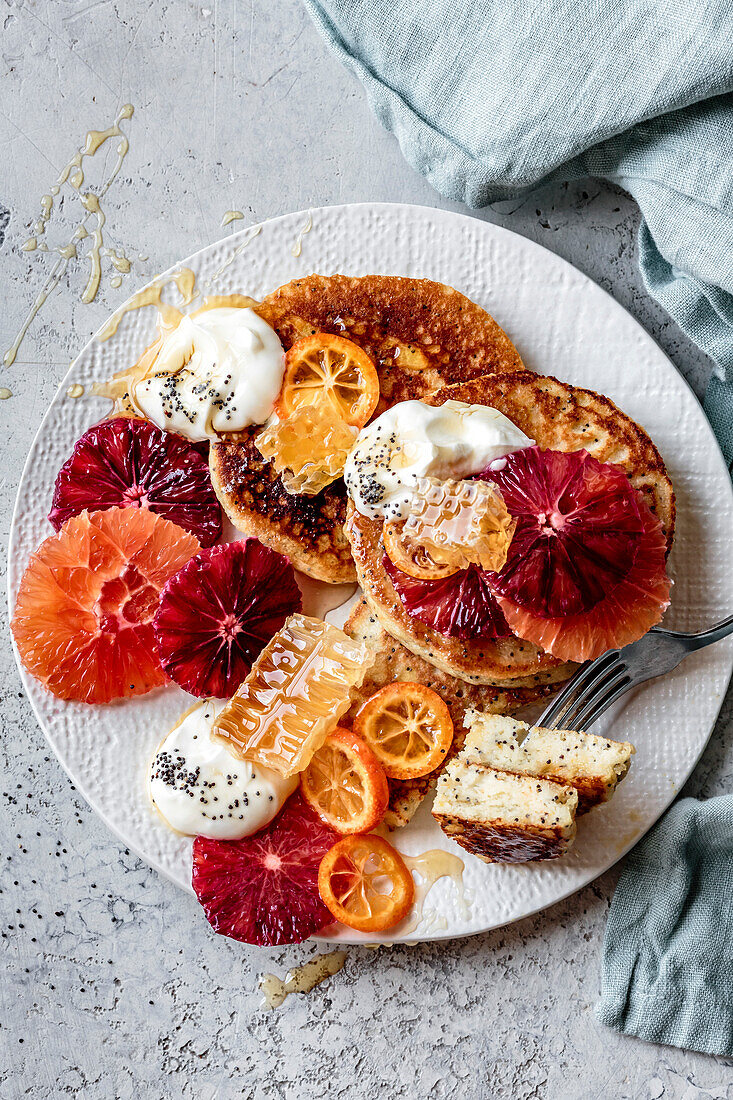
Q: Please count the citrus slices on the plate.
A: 12